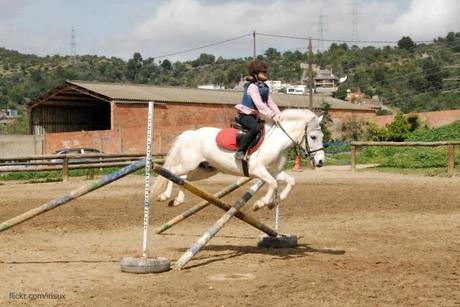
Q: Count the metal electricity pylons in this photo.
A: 3